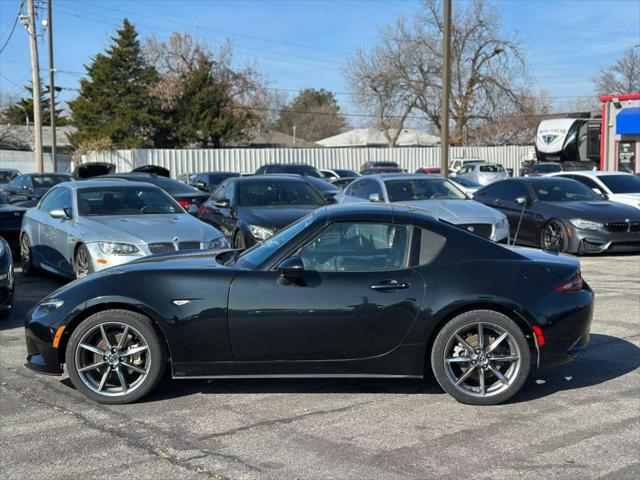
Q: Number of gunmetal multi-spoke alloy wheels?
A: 2